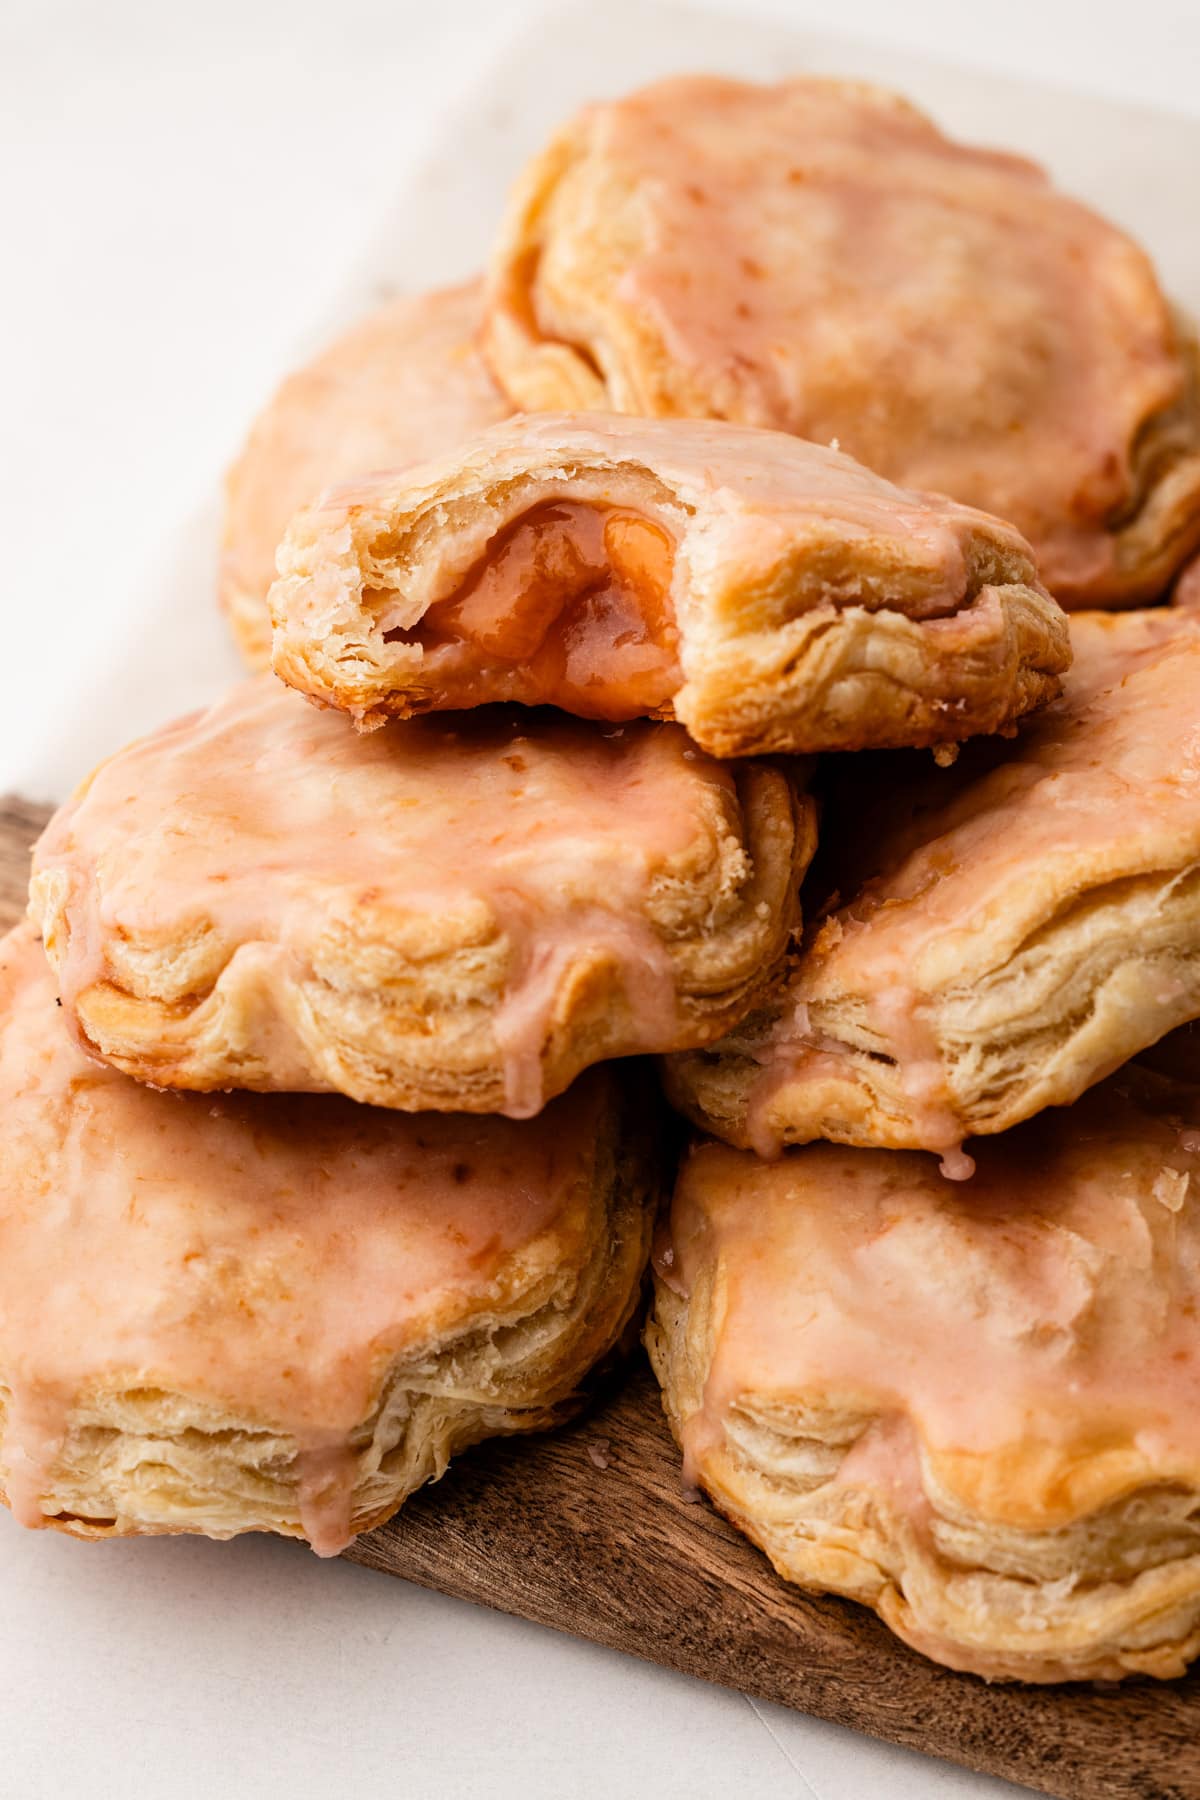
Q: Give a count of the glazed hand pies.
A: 7